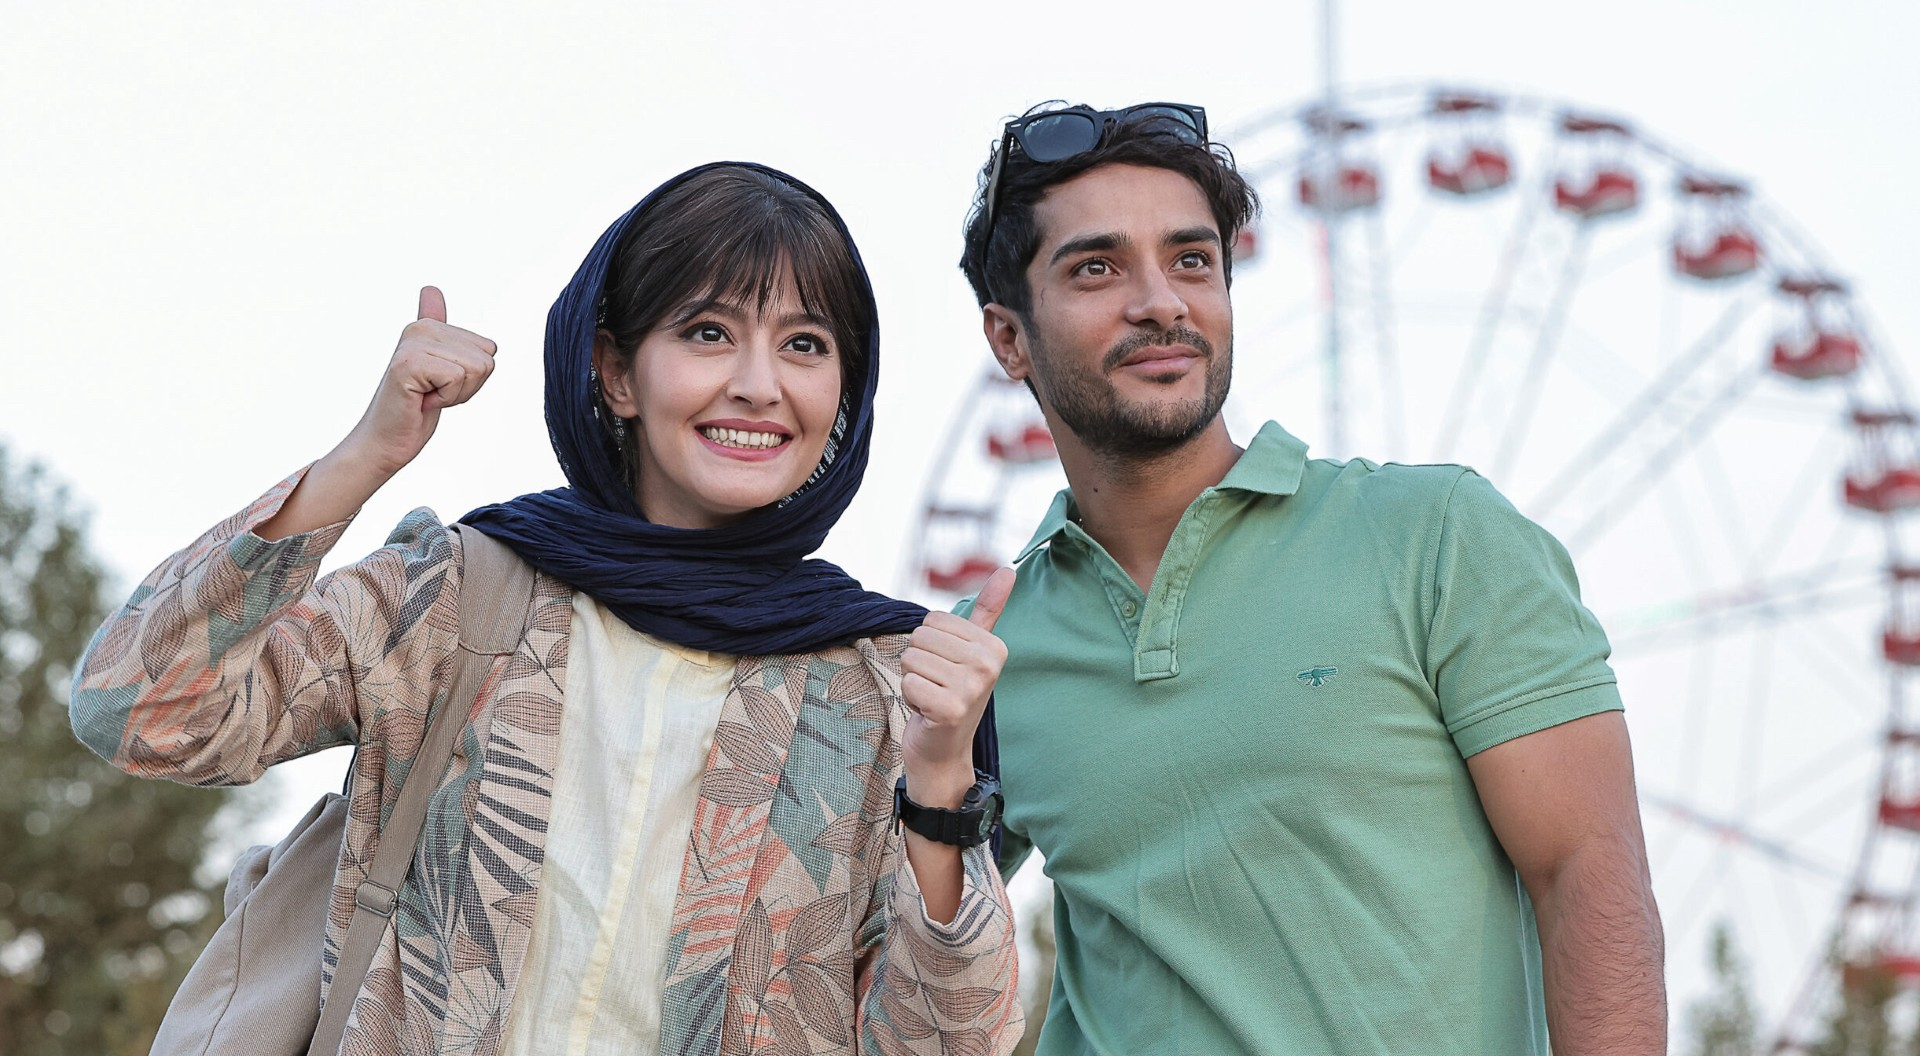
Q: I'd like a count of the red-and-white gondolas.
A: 12